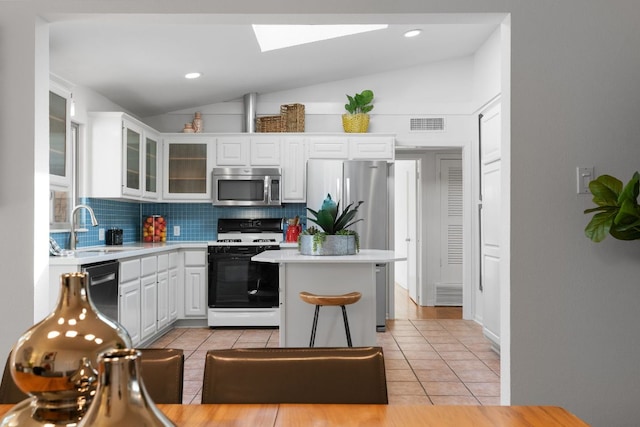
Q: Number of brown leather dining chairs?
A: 2